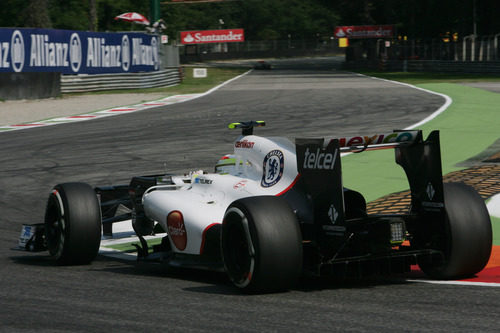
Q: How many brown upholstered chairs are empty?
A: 0